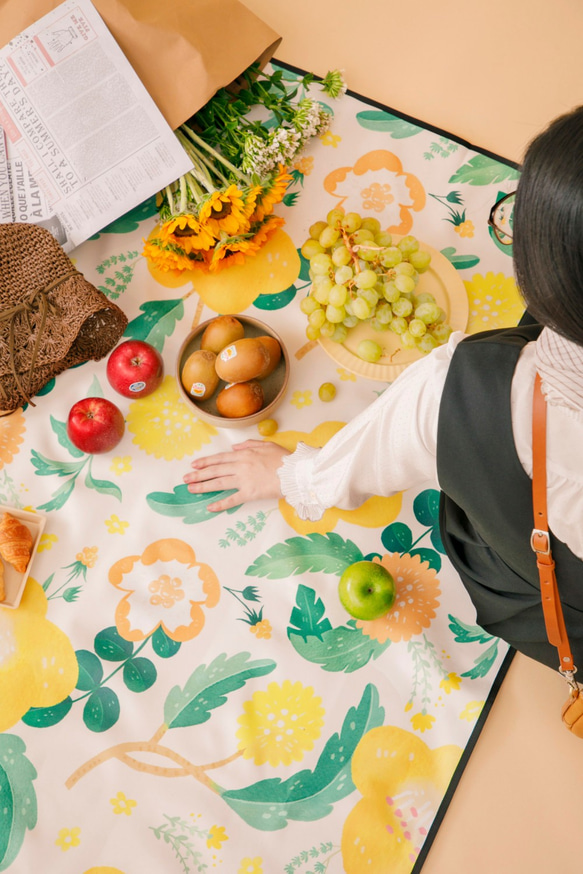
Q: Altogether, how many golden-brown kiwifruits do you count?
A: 5